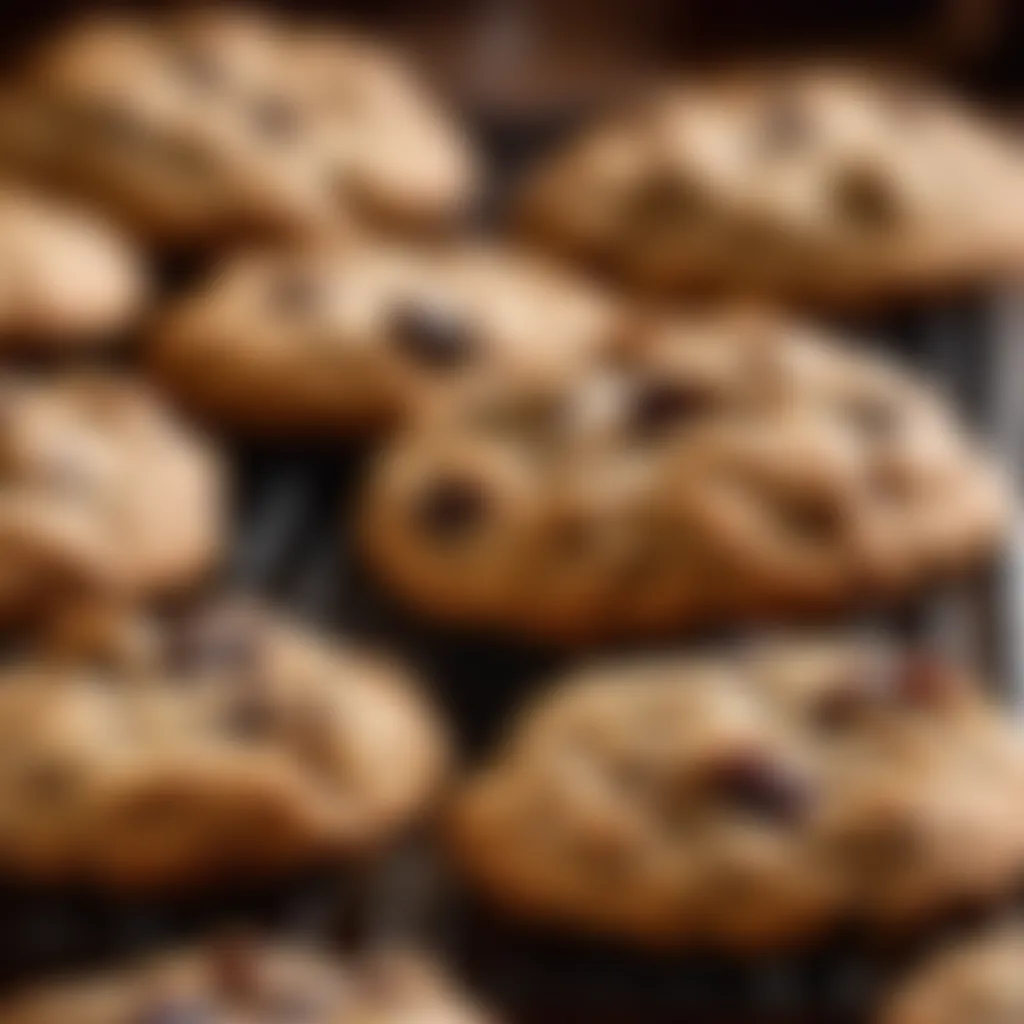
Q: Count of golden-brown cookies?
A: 10